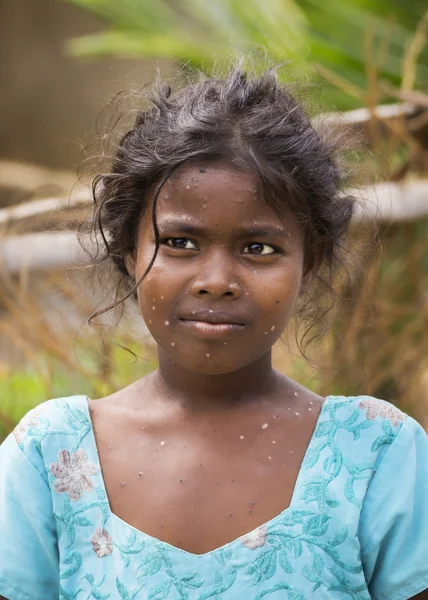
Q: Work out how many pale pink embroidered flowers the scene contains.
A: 5